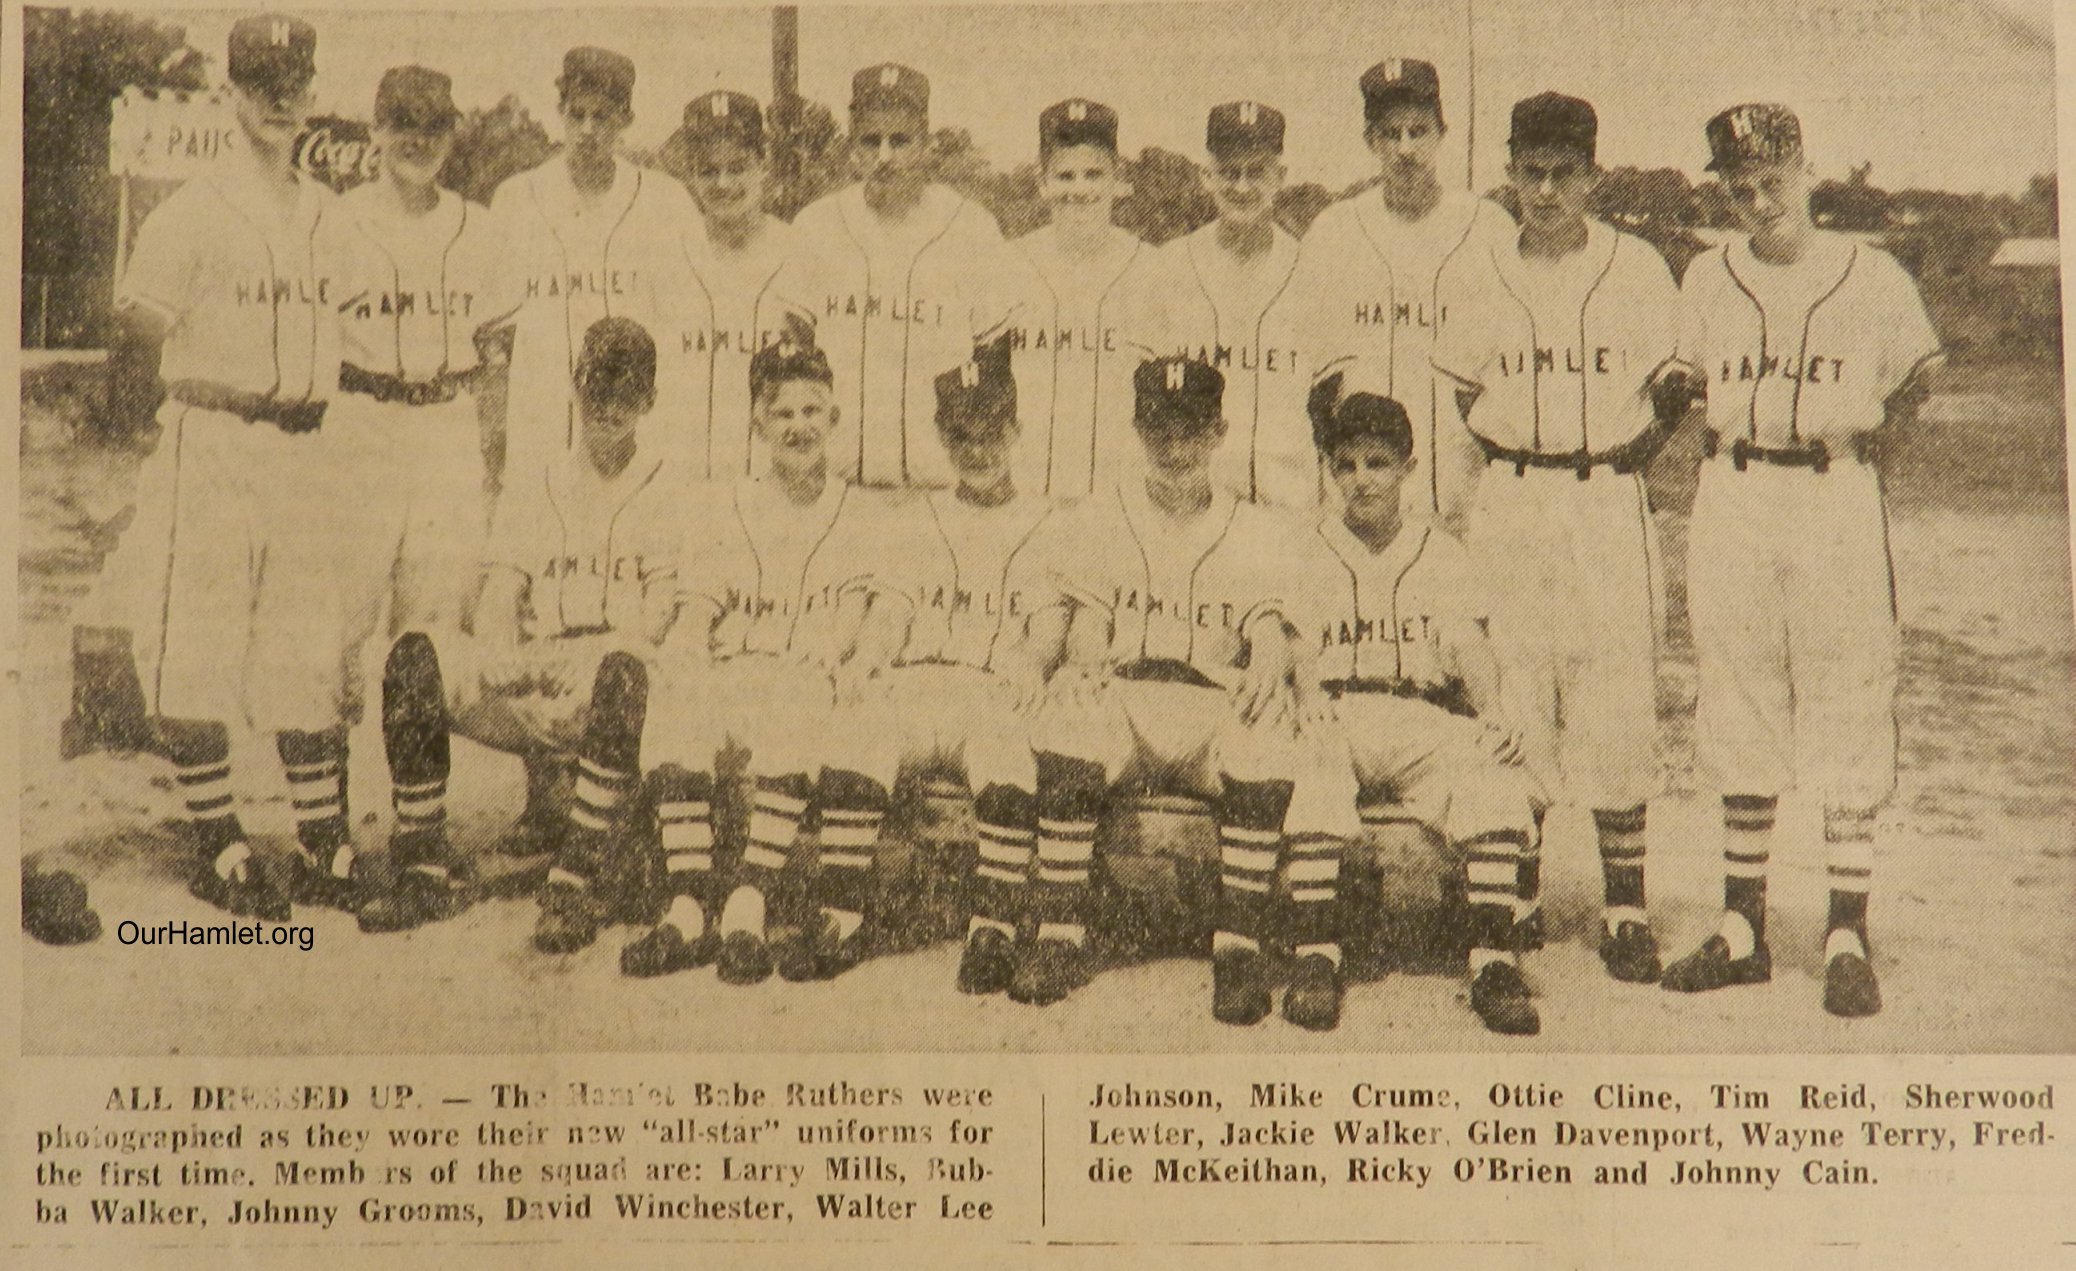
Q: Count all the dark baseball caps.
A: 15